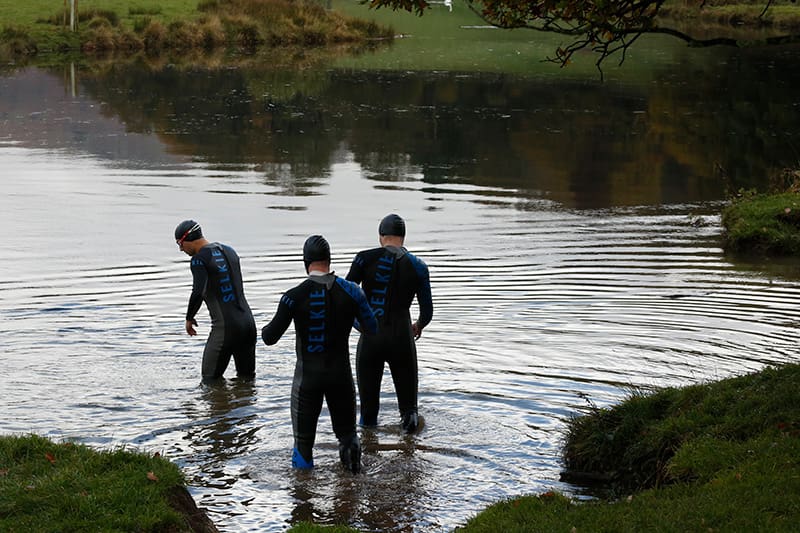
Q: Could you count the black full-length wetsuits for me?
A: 3